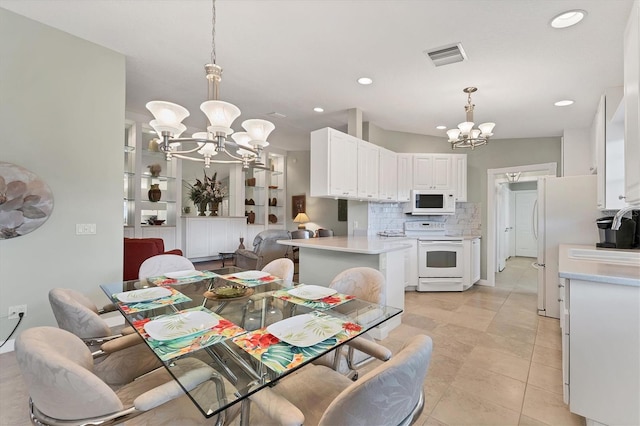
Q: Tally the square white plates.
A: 6